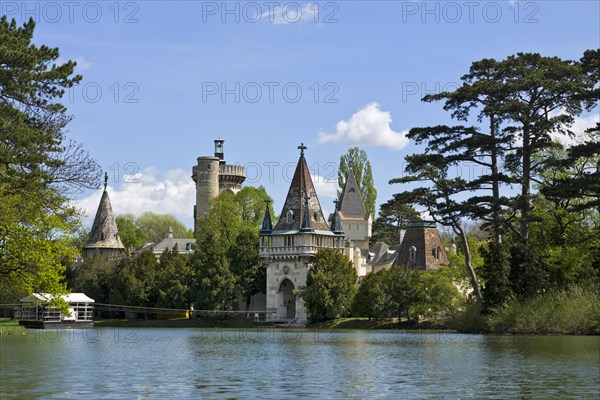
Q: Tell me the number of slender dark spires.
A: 3